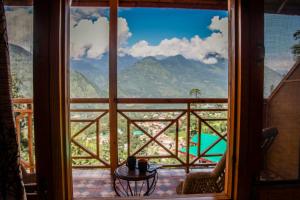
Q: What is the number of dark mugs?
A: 2